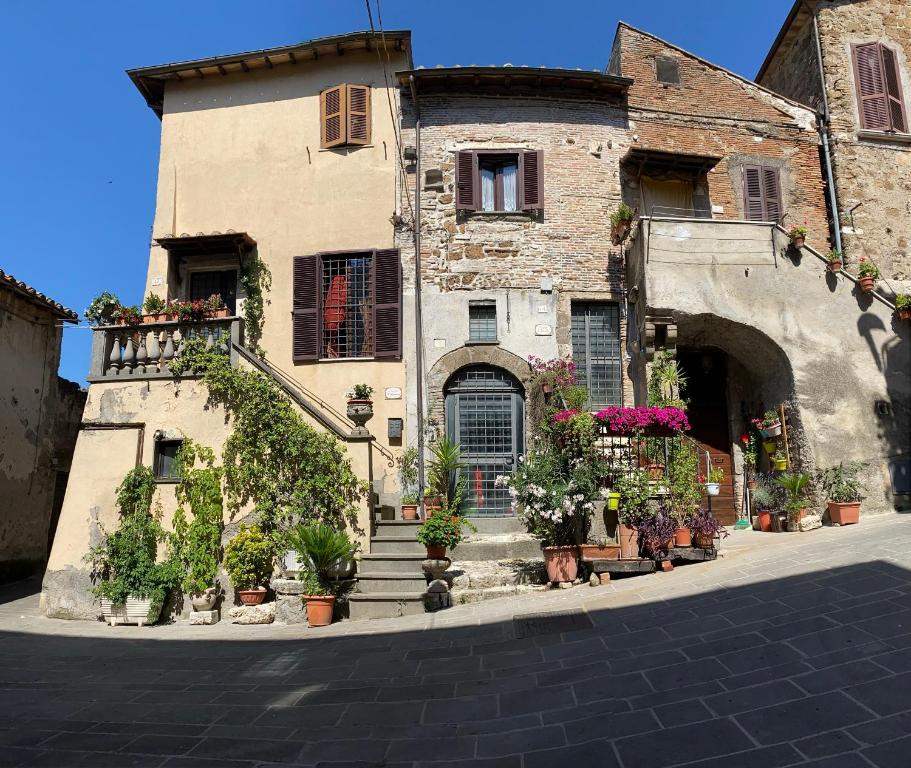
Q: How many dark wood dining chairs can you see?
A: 0